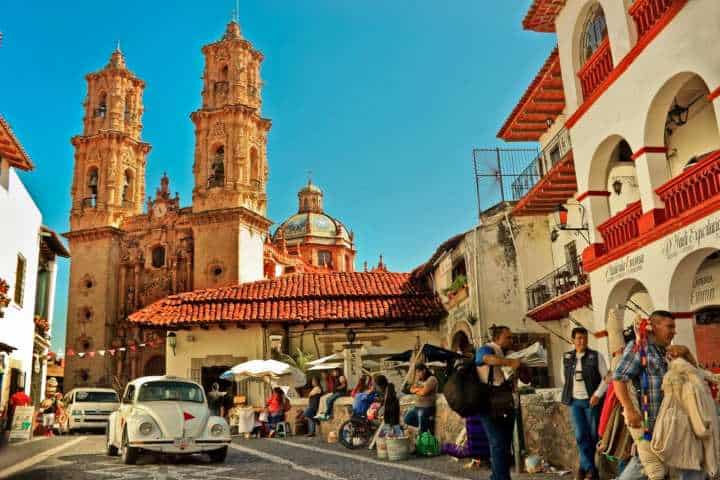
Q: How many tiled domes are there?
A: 1